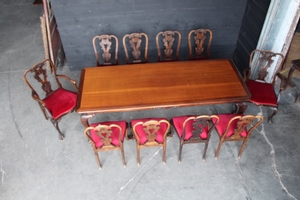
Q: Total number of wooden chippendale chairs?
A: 10